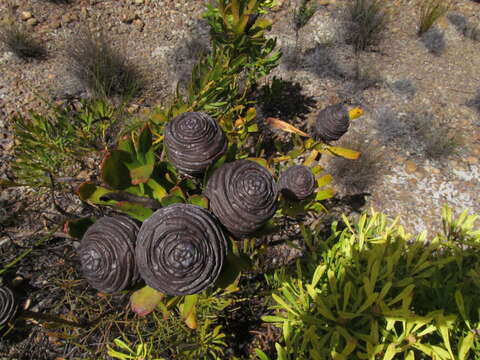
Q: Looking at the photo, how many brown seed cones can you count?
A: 7